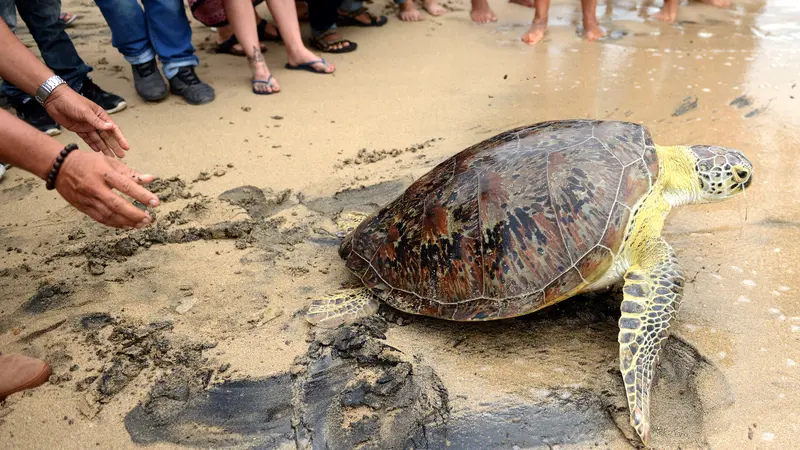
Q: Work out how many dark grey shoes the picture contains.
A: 2